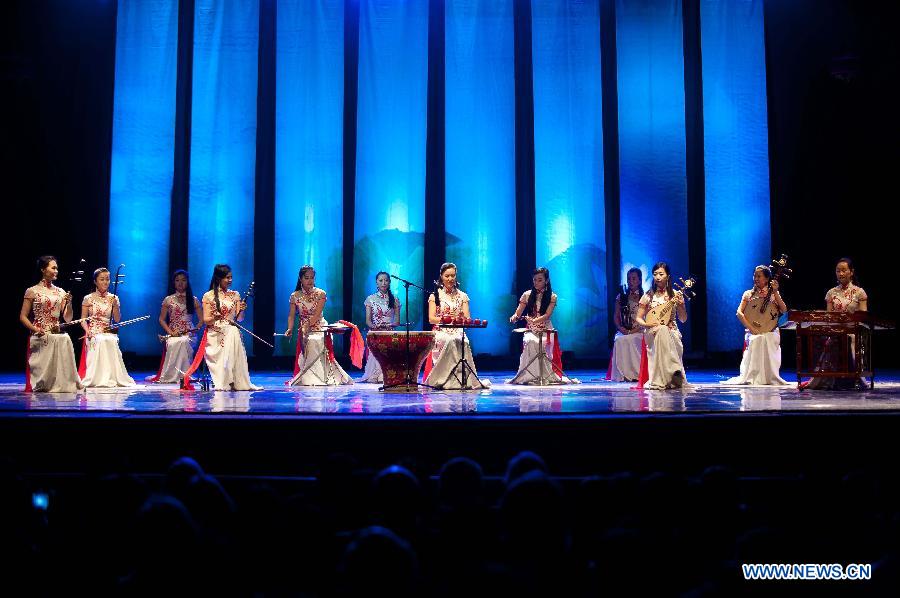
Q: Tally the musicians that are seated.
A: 12